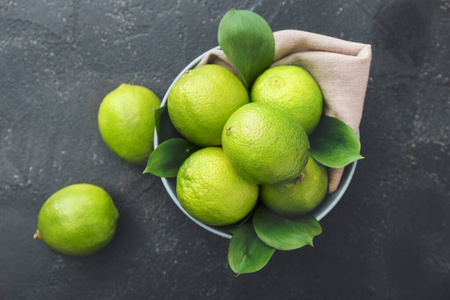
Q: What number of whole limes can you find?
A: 7